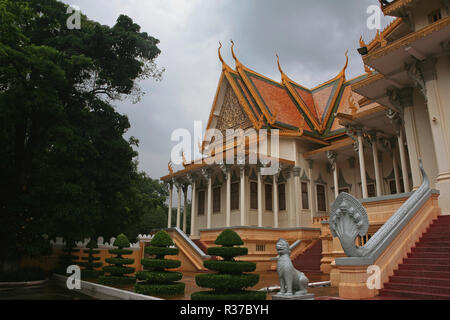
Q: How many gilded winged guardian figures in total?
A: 0